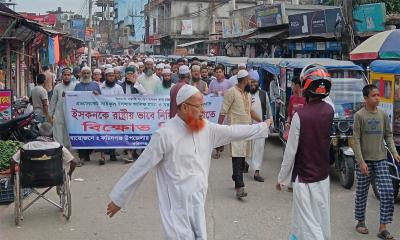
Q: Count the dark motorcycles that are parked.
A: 1